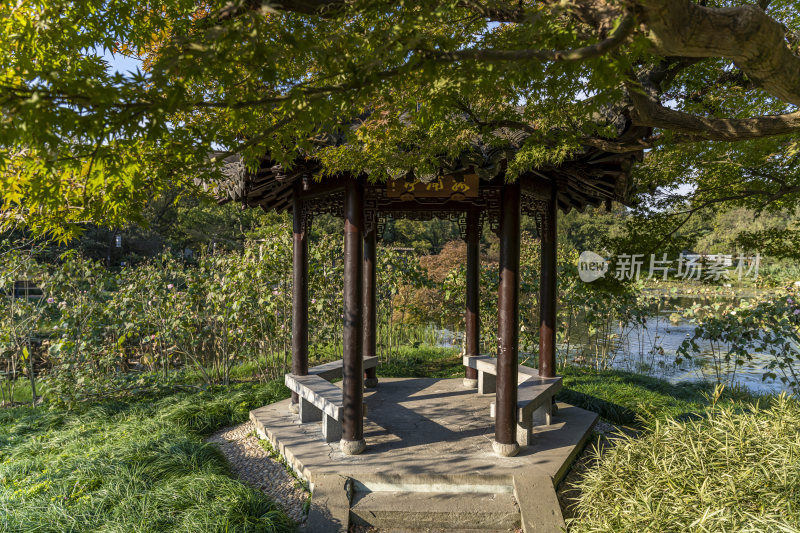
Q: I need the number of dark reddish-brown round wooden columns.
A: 6